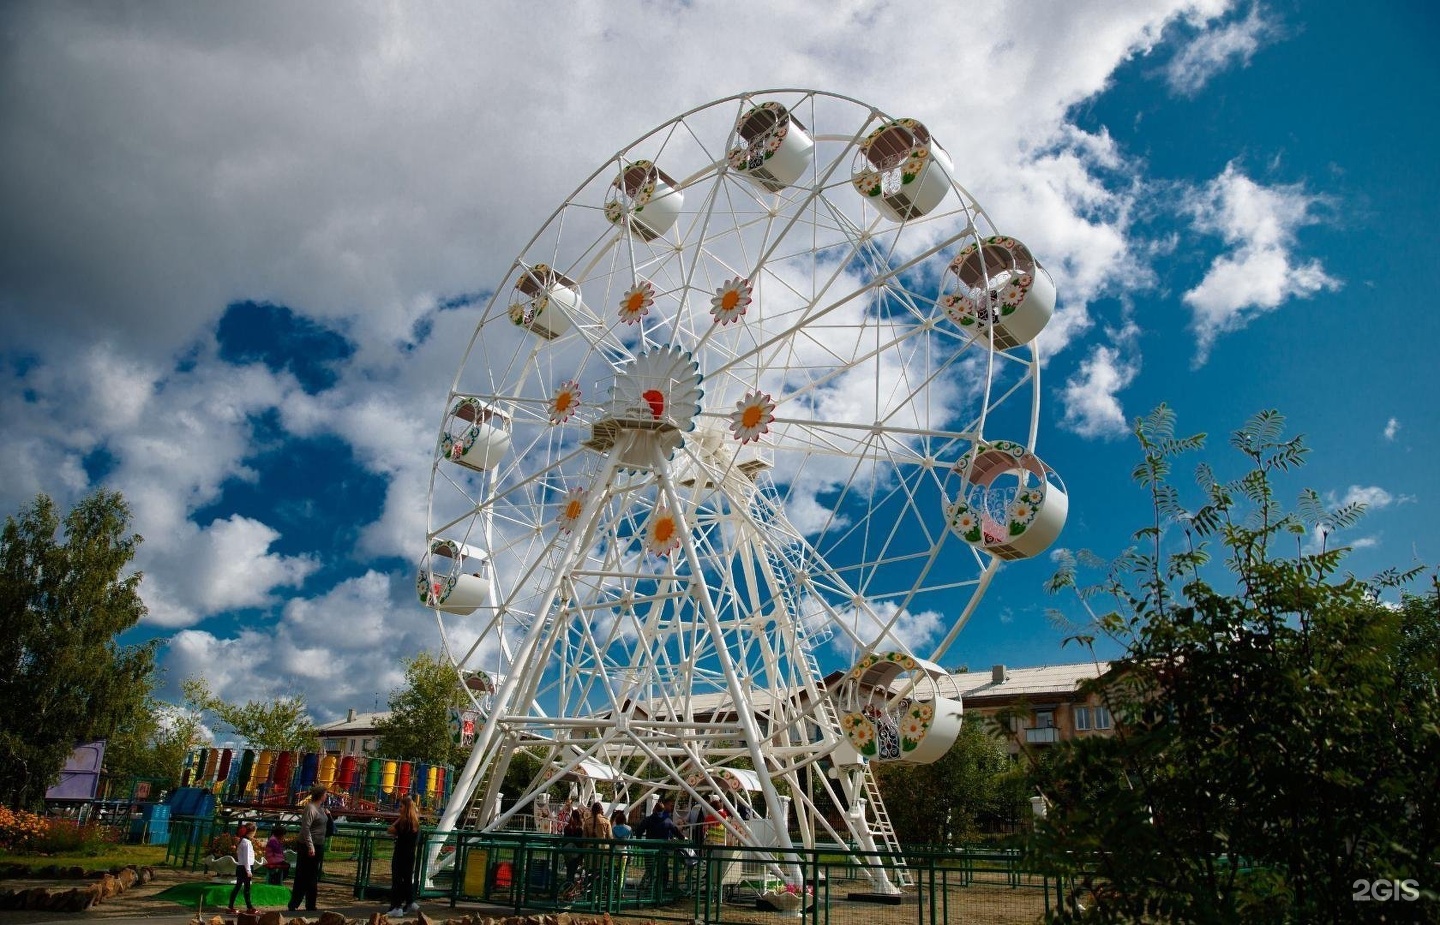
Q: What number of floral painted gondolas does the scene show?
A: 12